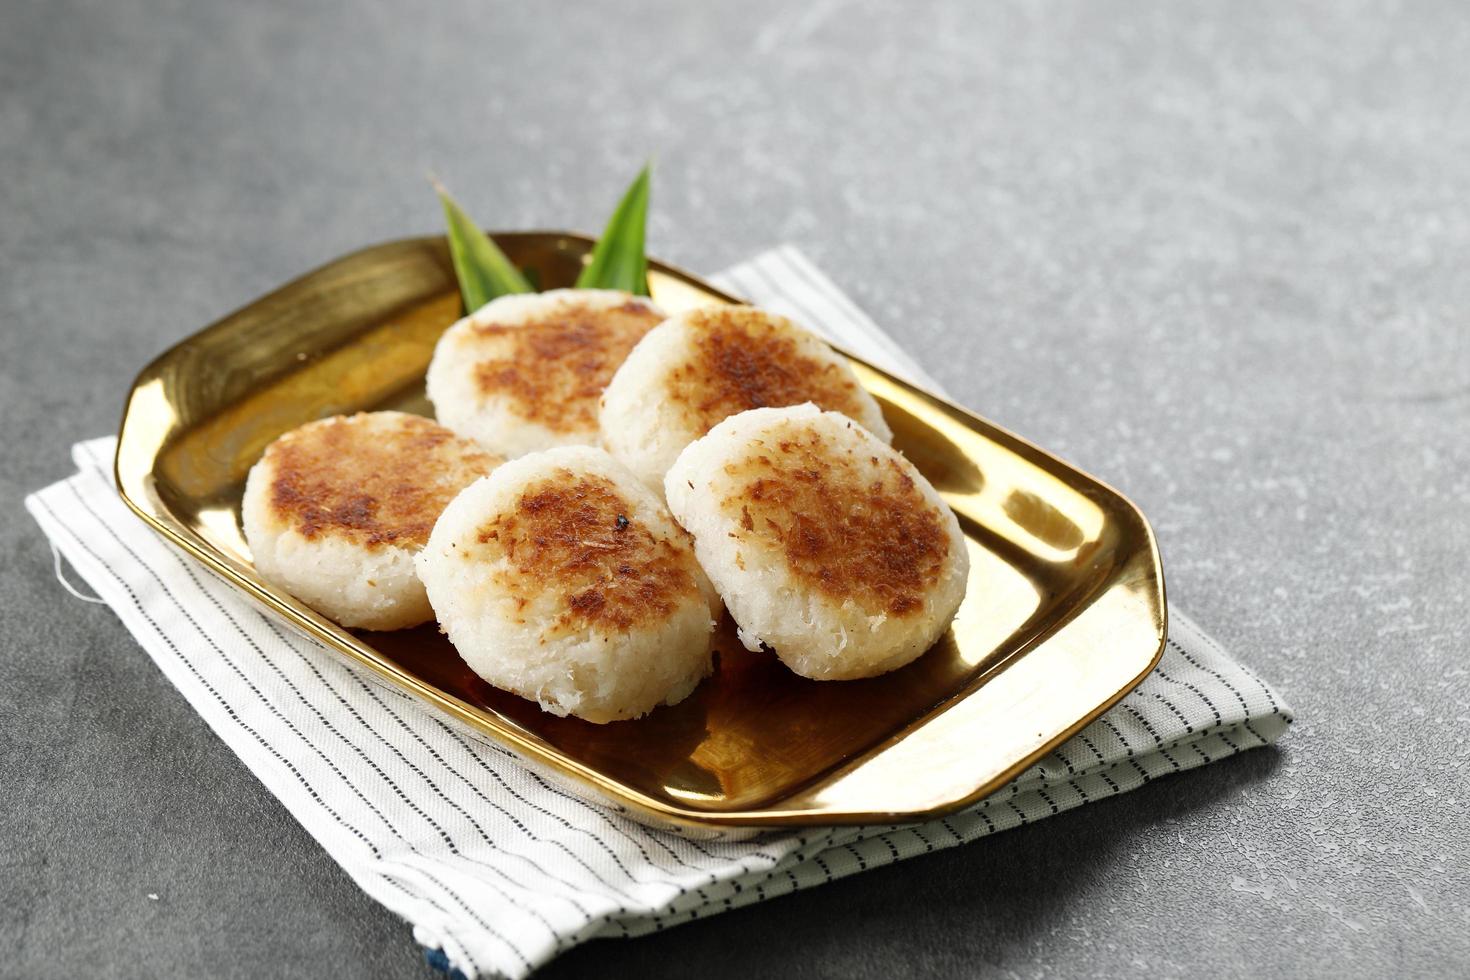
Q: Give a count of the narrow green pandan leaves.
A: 2